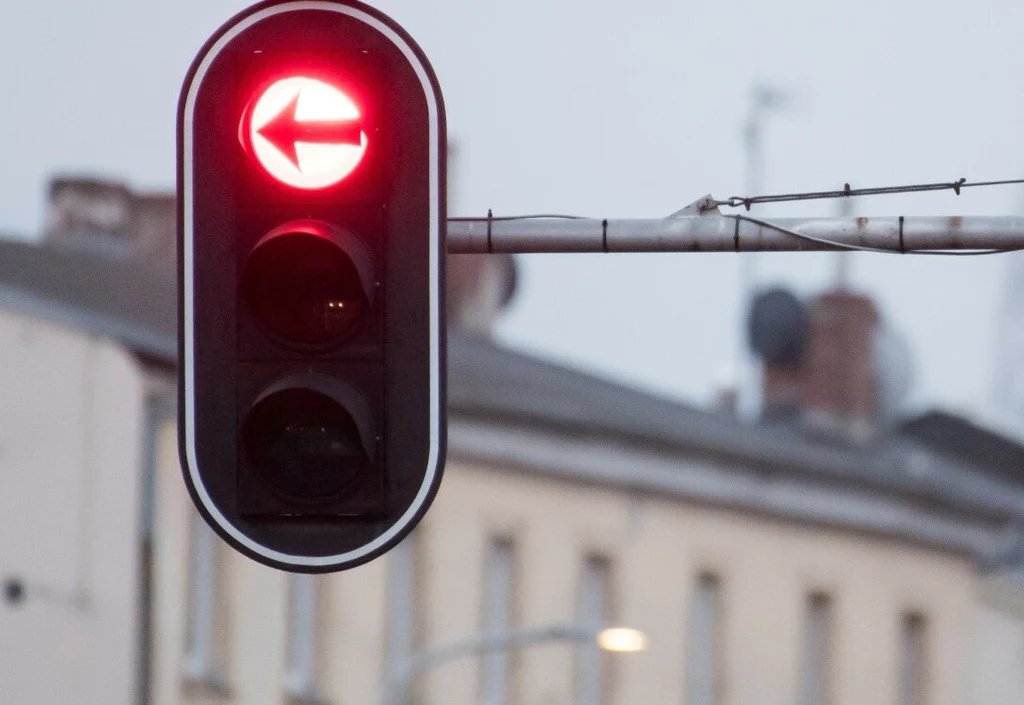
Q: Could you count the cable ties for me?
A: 4